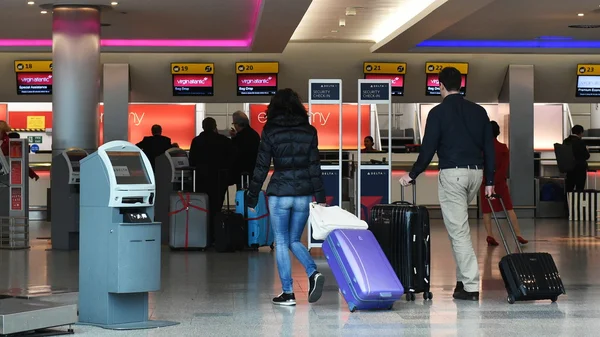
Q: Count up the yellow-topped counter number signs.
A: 6